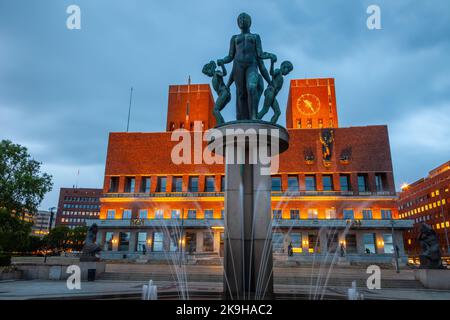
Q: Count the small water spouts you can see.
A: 2